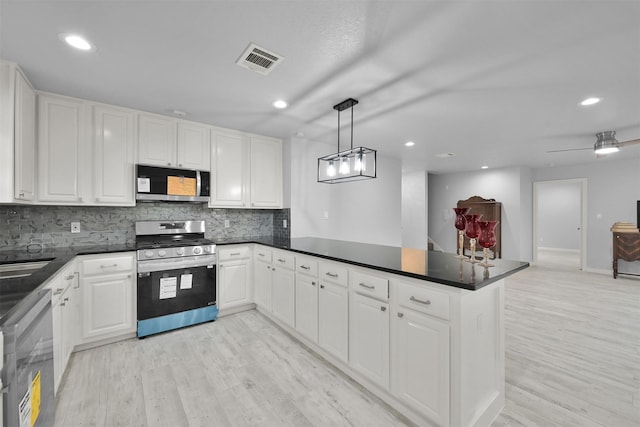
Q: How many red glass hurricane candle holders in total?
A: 3